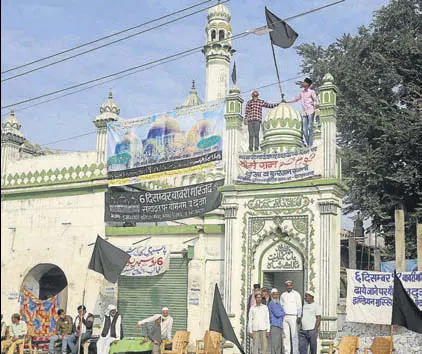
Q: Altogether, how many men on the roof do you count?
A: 2